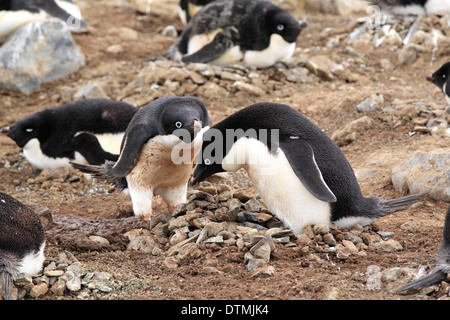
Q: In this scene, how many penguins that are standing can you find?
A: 2